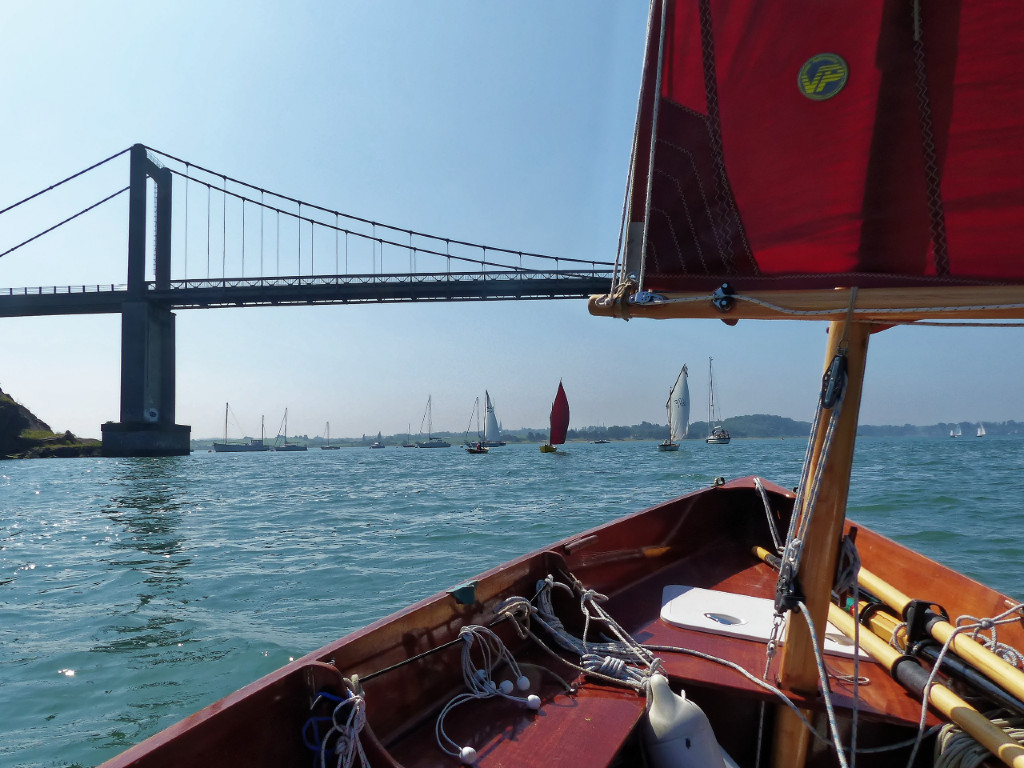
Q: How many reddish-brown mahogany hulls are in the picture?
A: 1